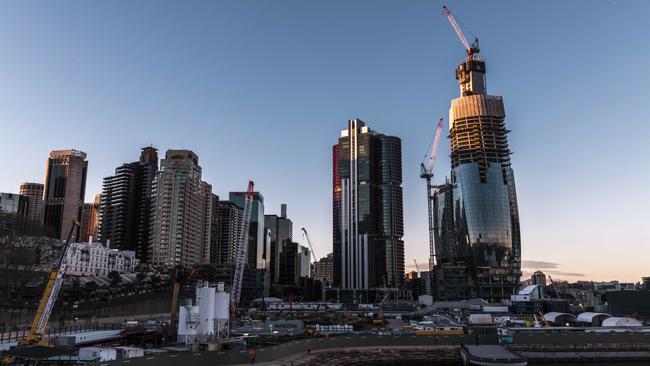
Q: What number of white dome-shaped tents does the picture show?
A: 3